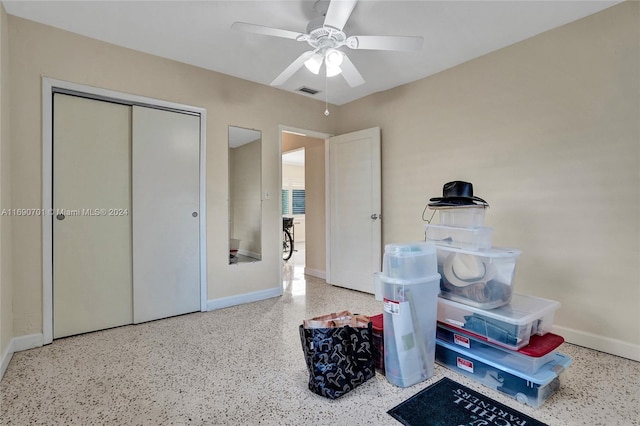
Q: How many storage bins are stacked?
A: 6